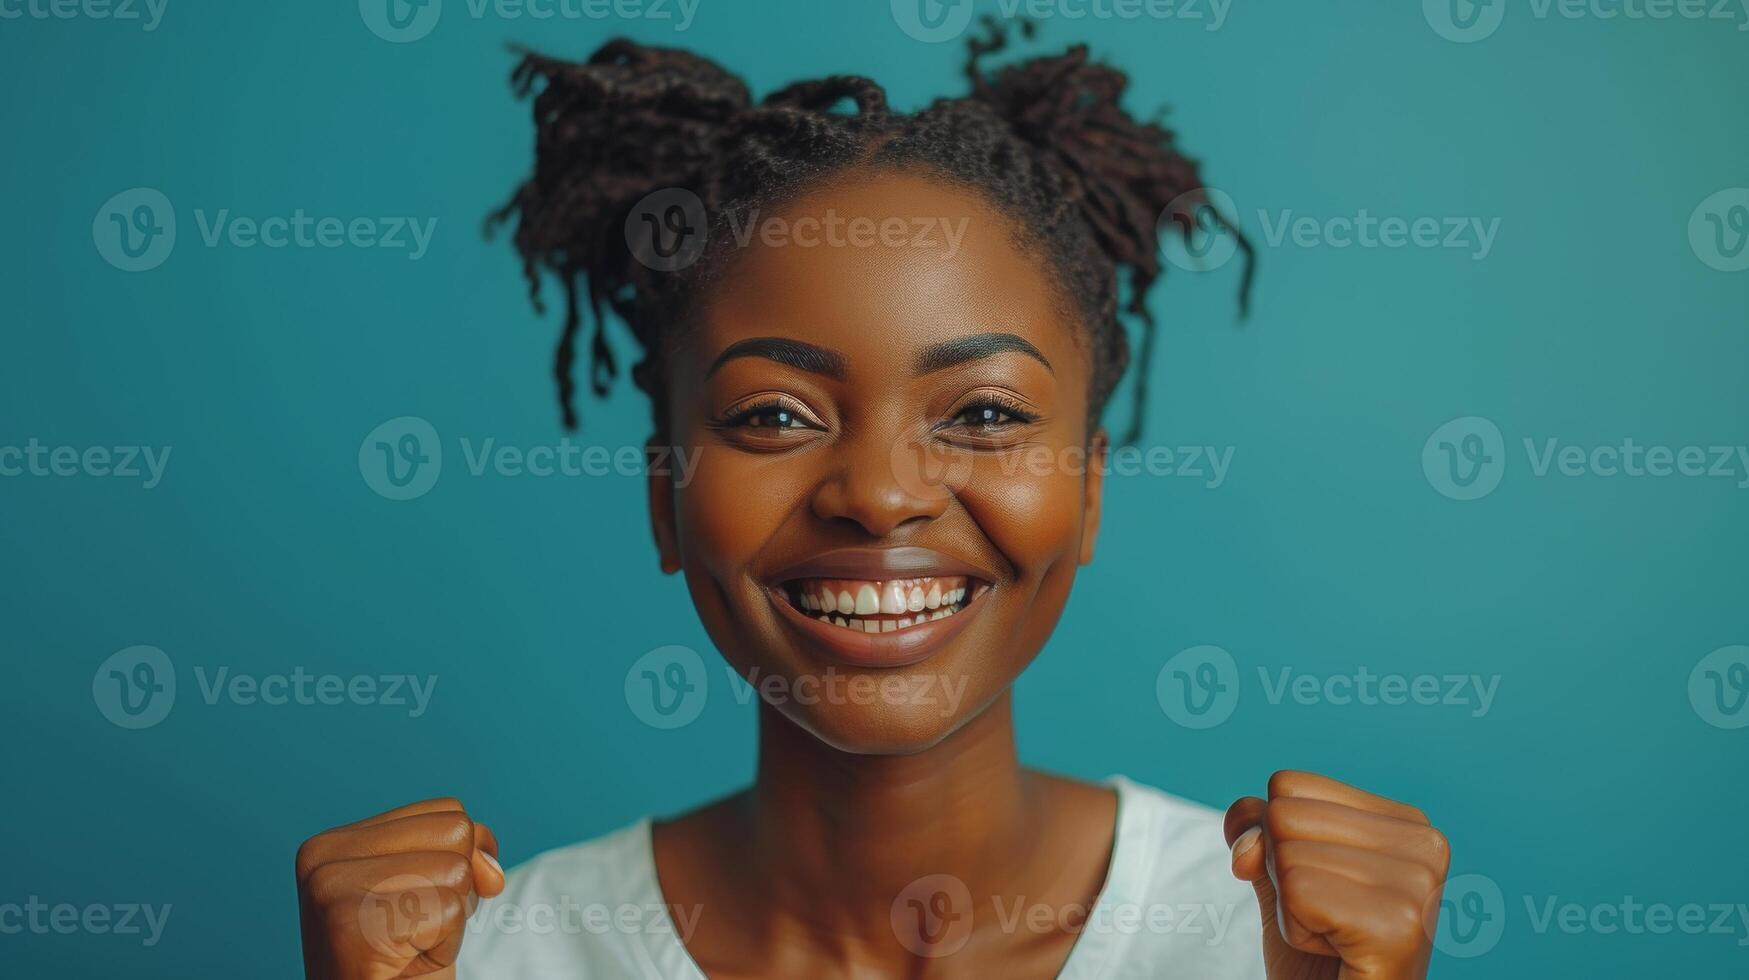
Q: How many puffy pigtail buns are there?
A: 2